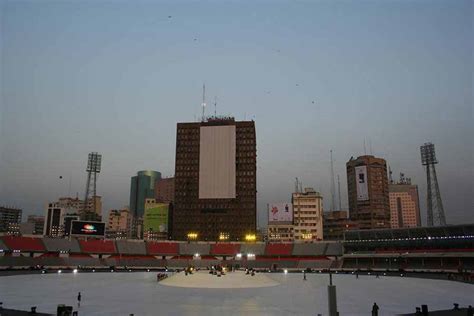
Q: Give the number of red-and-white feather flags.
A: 0